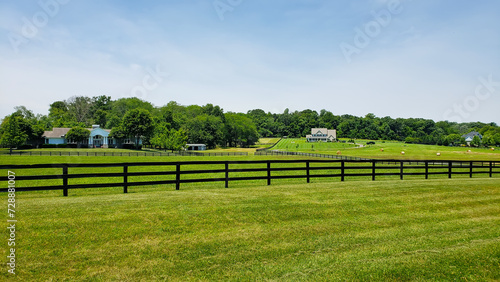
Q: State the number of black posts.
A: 13